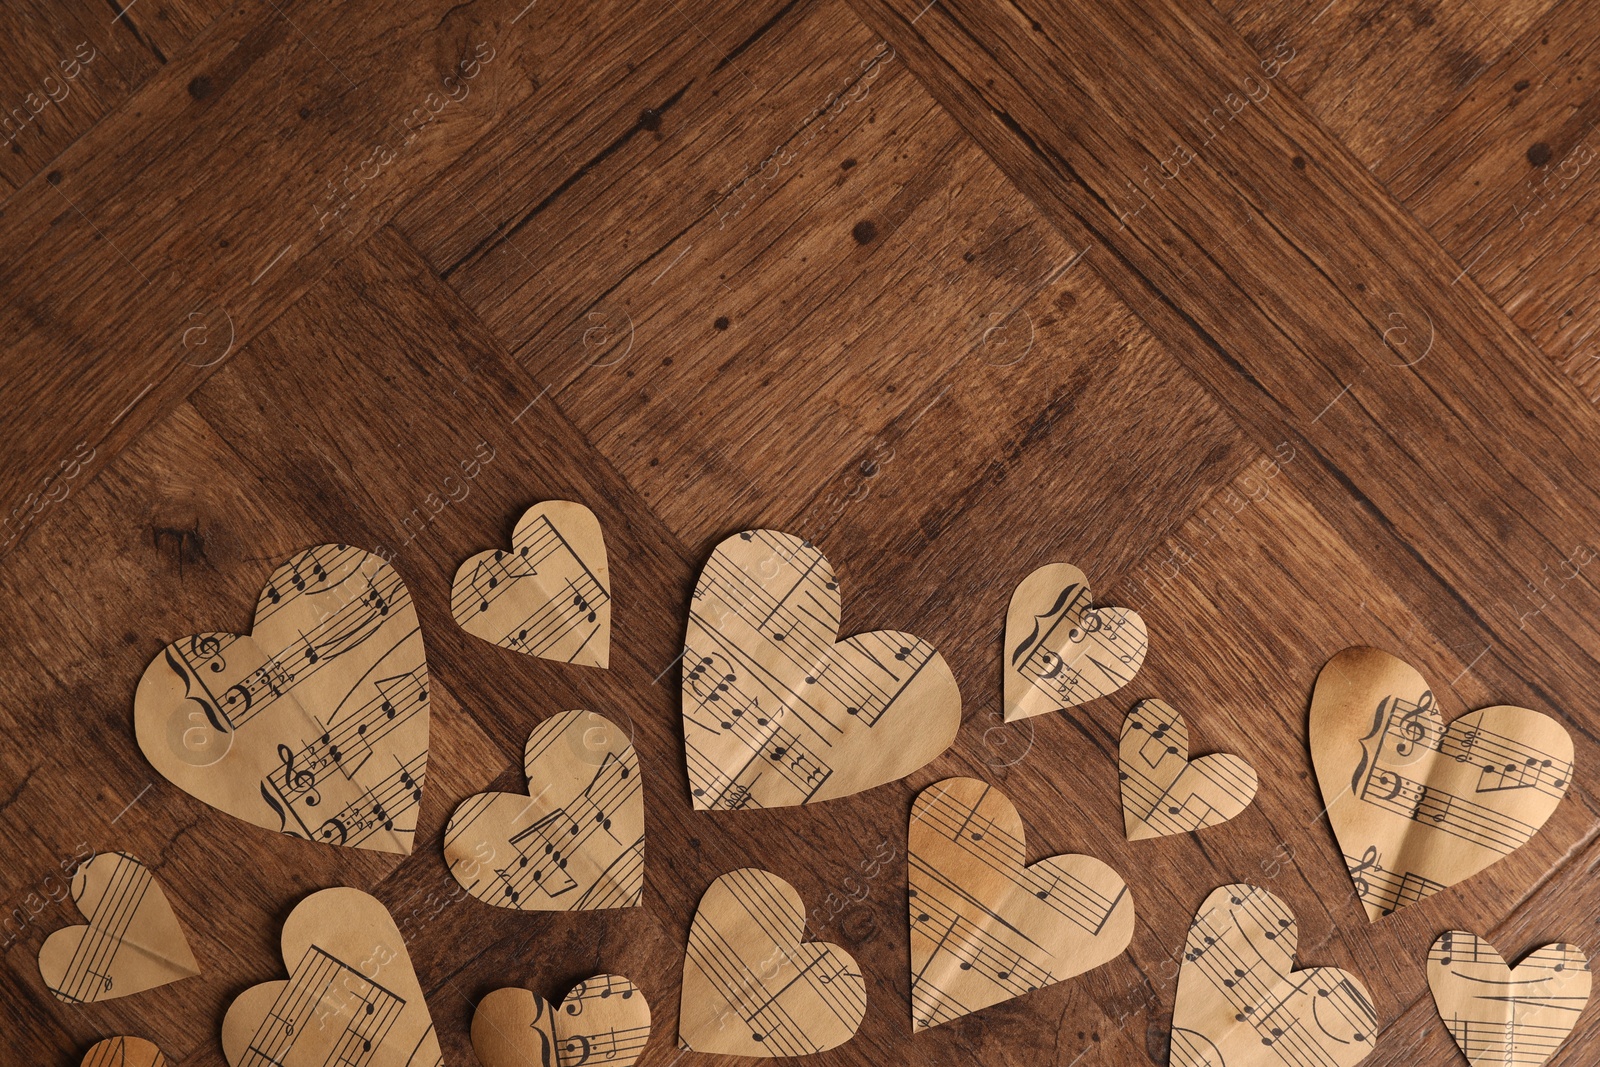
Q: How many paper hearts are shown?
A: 15